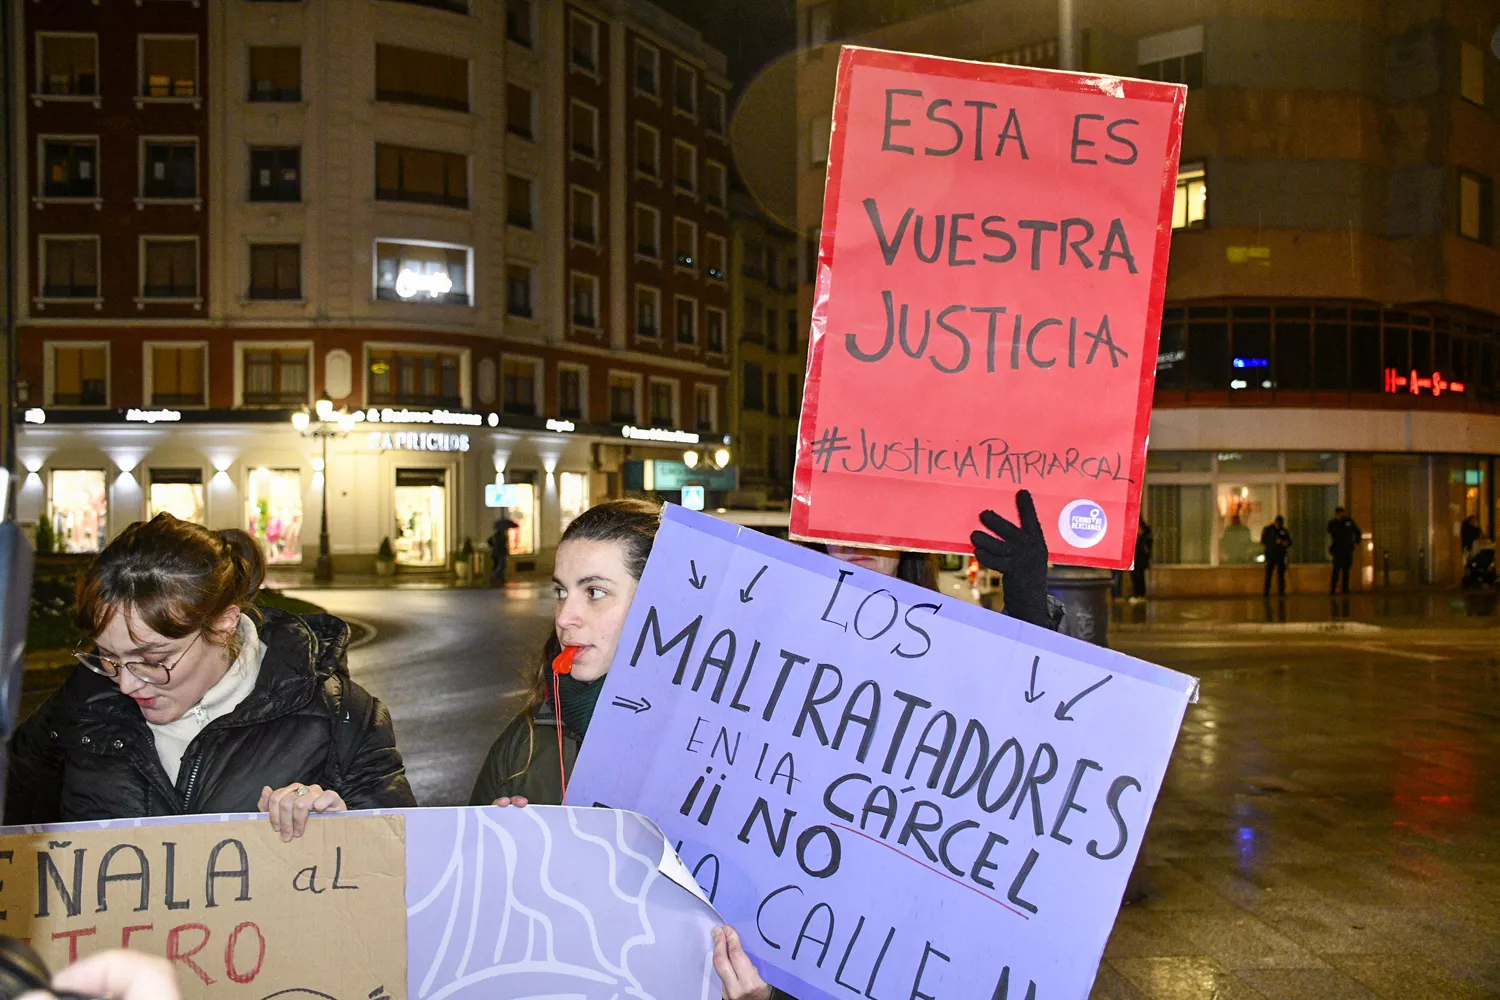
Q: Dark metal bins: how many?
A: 1